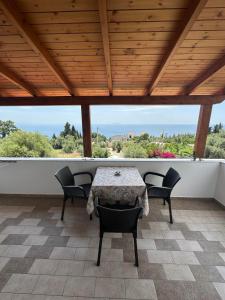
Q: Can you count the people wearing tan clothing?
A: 0